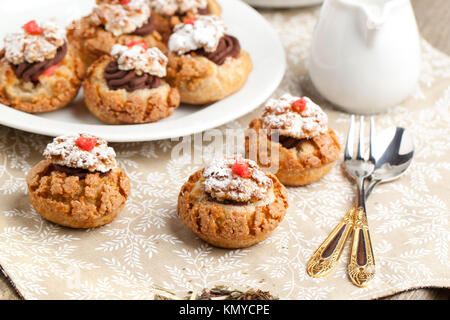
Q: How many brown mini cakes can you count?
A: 8